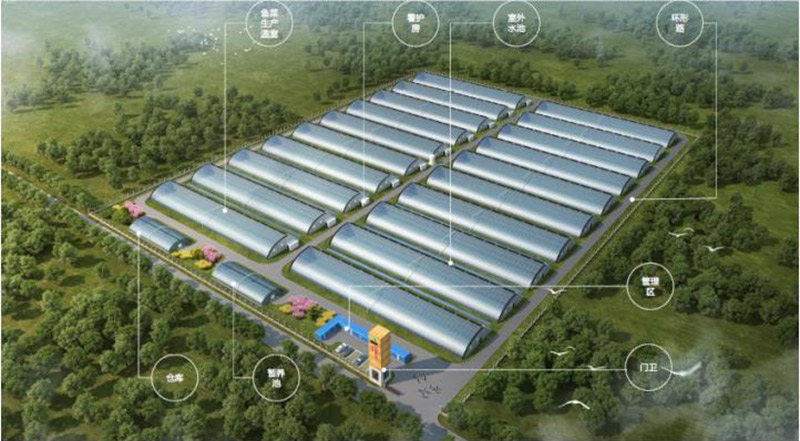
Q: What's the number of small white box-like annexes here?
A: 10